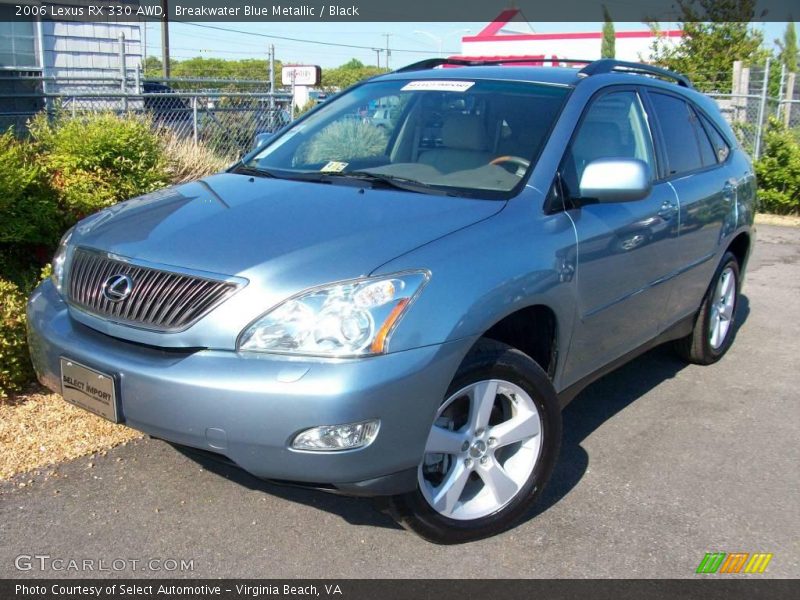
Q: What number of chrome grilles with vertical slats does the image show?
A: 1